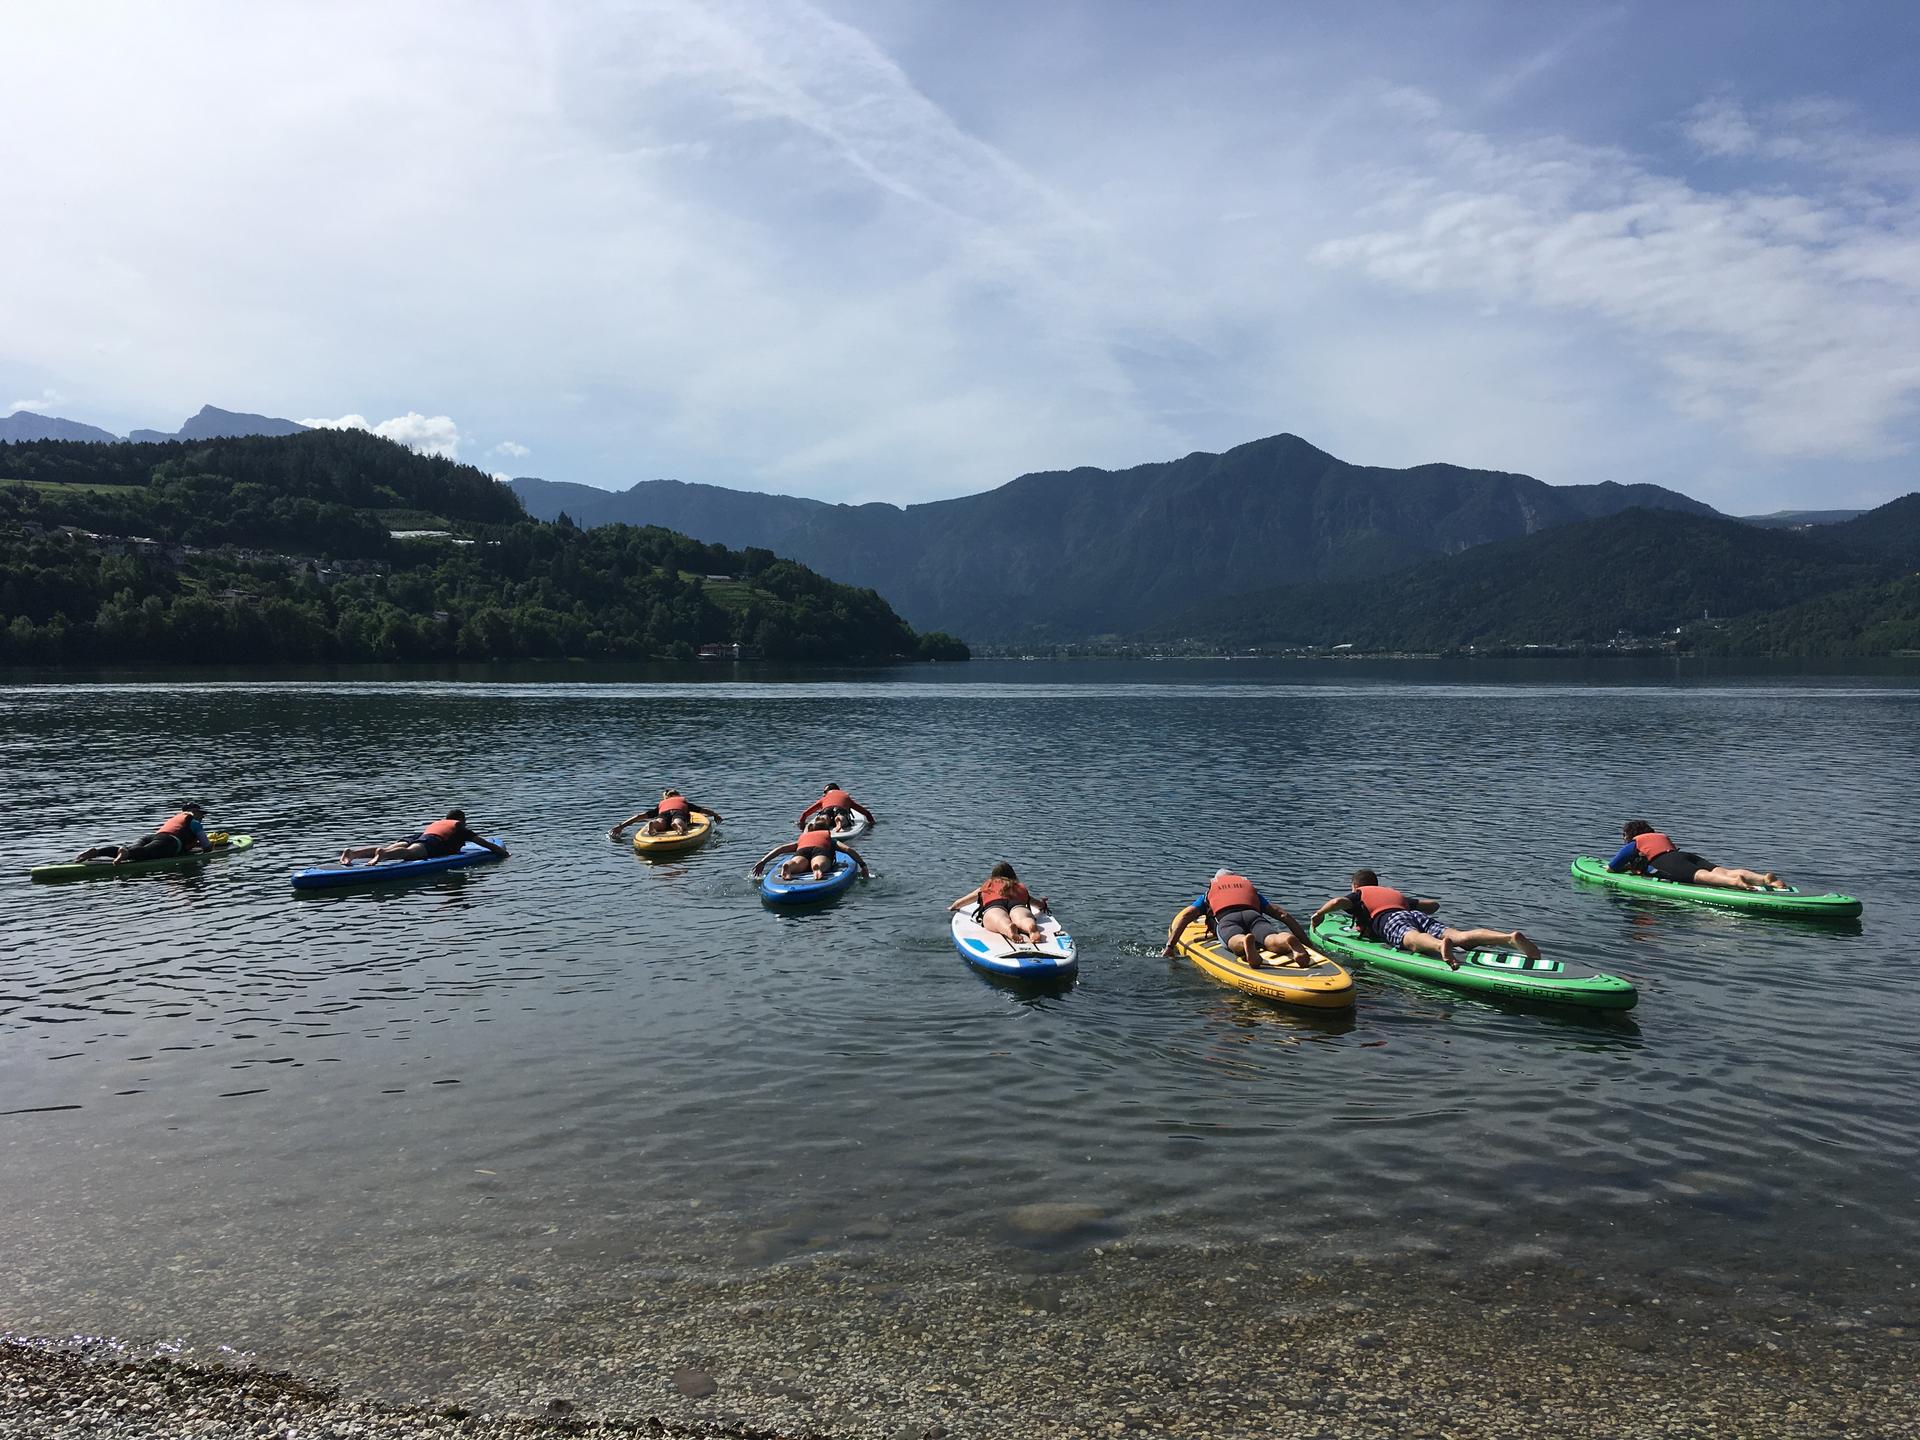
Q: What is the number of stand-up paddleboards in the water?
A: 9